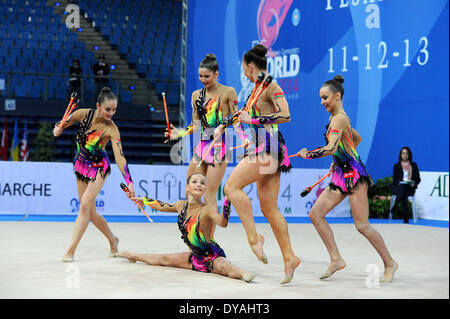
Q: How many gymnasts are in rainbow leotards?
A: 5